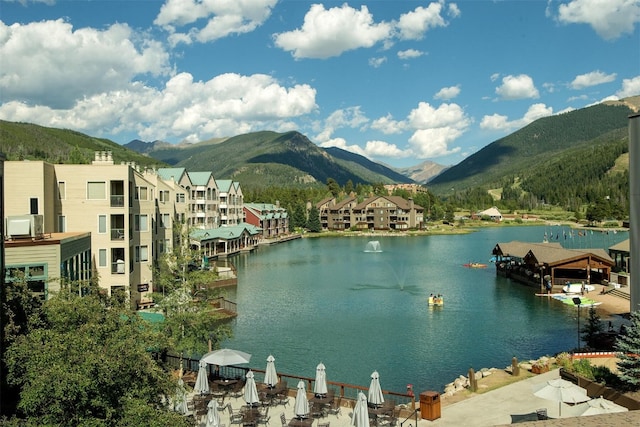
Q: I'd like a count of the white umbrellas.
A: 12